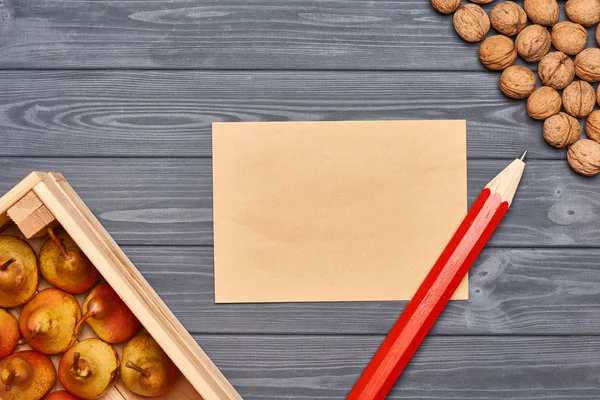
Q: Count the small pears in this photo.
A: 9